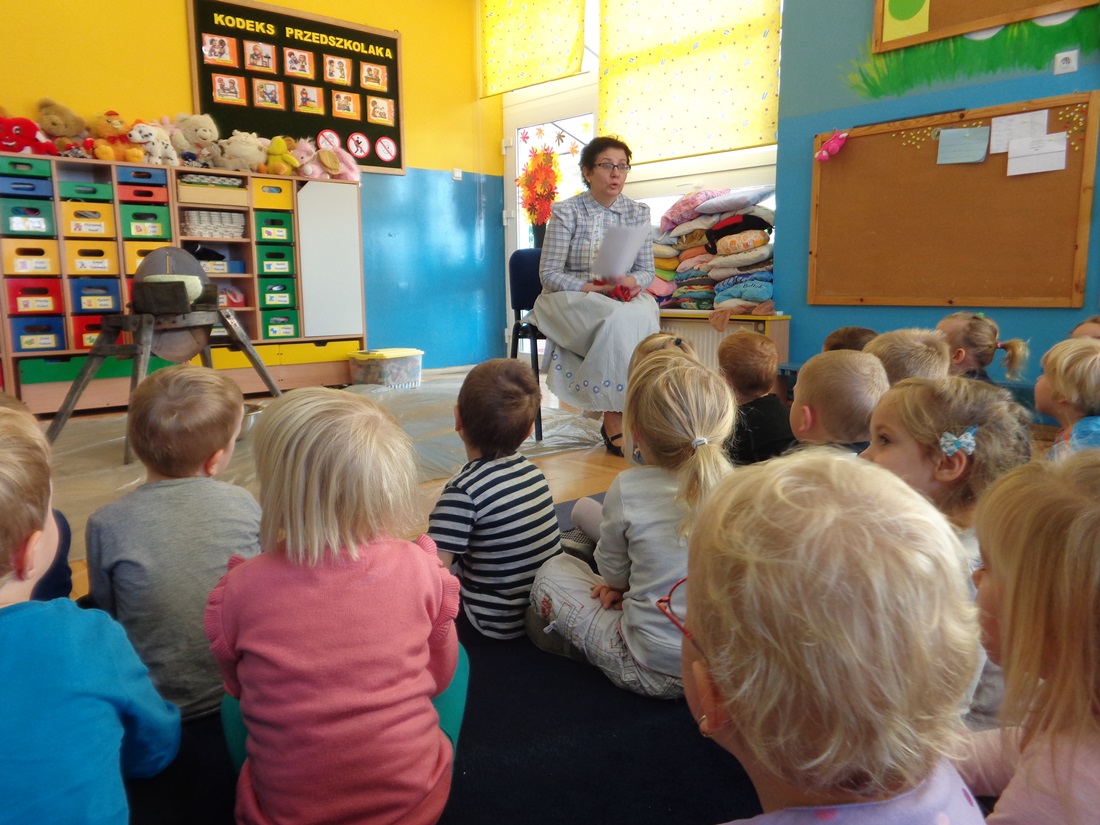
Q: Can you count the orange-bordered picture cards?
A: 10